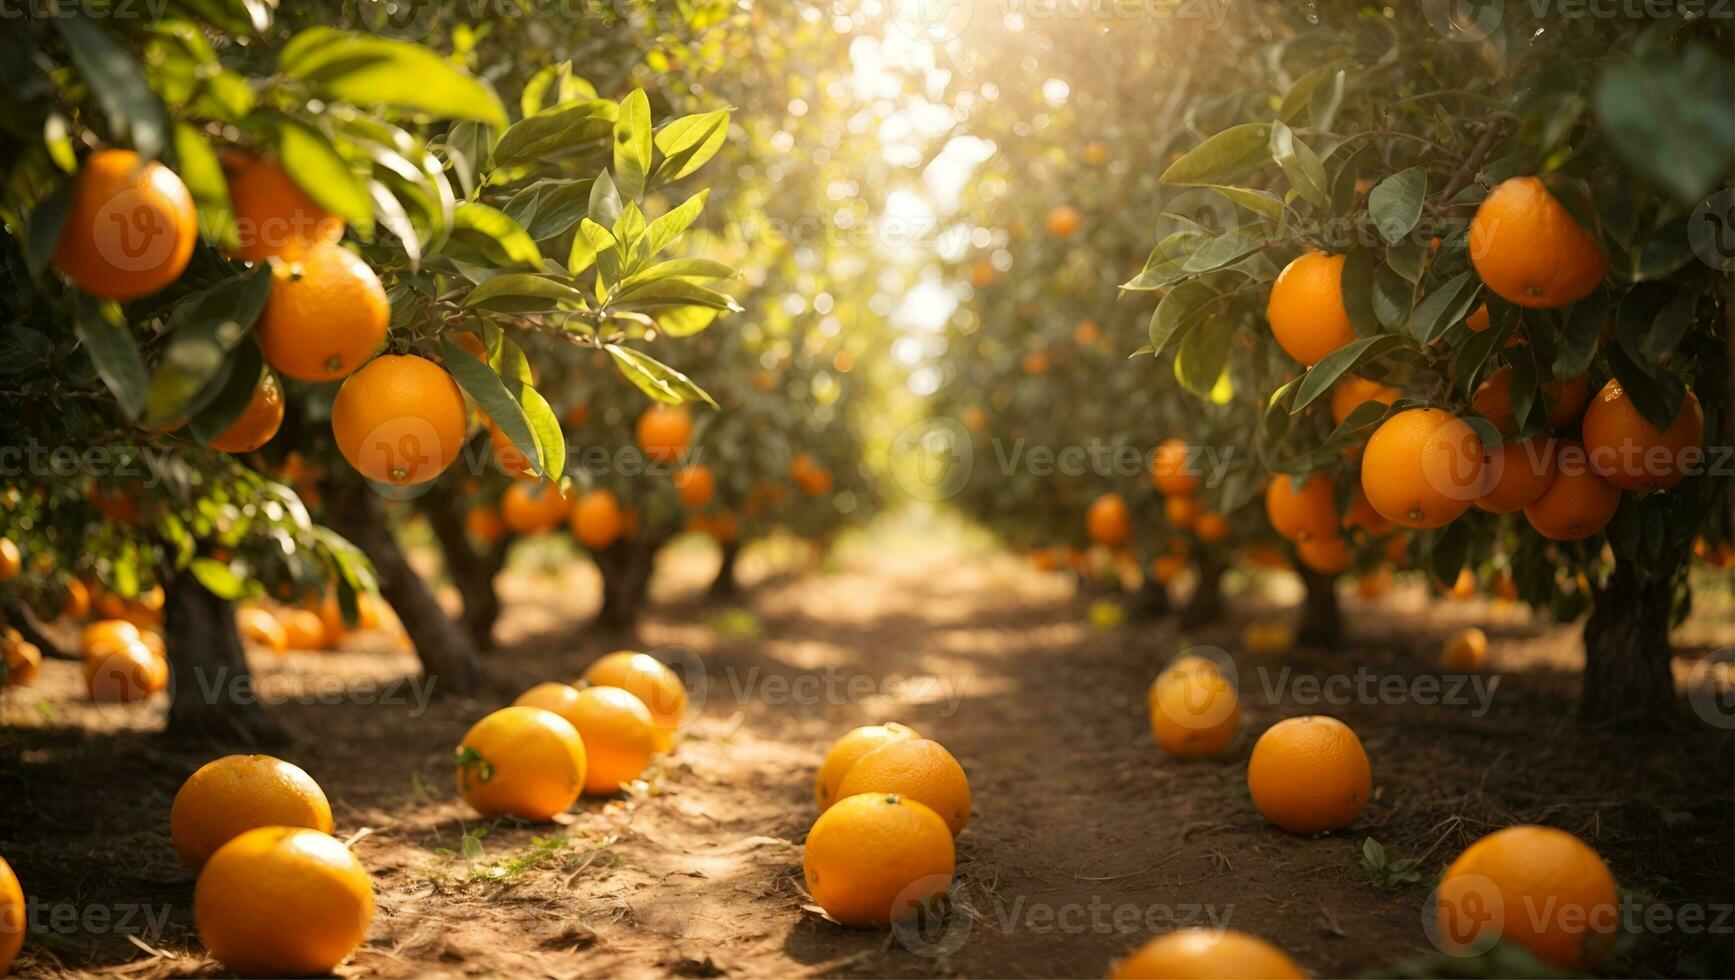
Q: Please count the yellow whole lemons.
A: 0